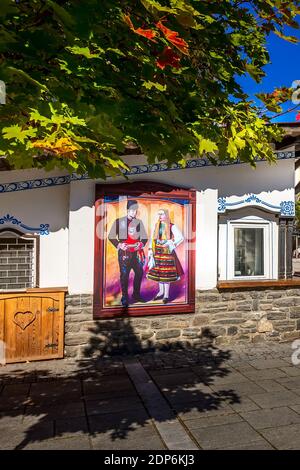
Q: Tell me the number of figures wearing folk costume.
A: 2